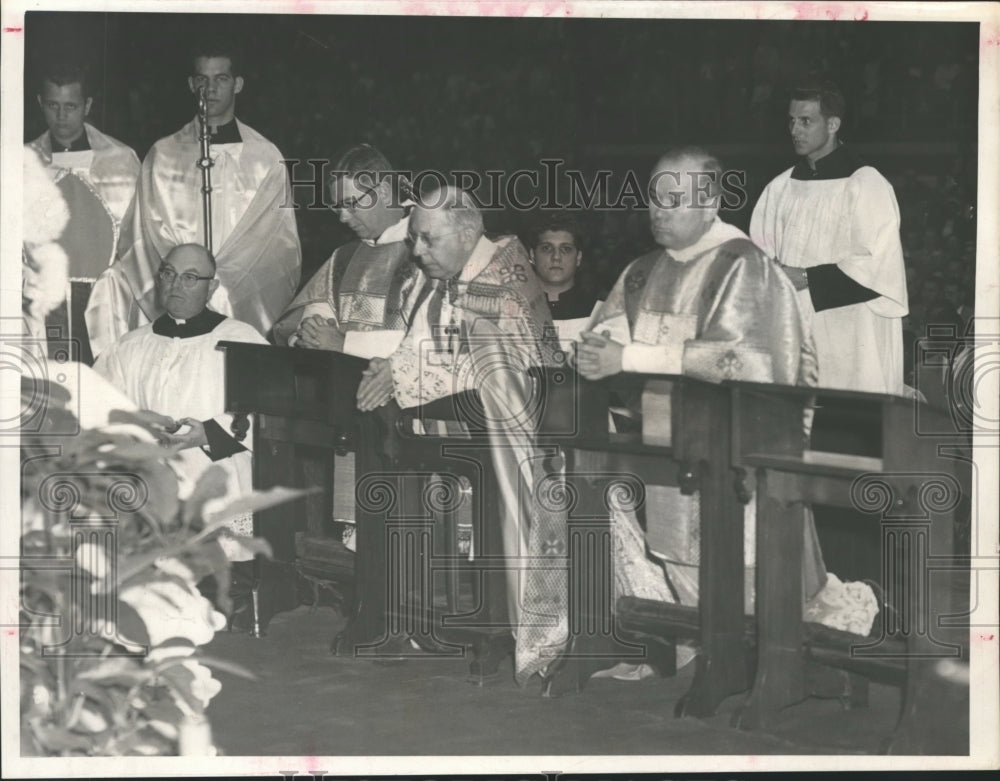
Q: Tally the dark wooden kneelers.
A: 4